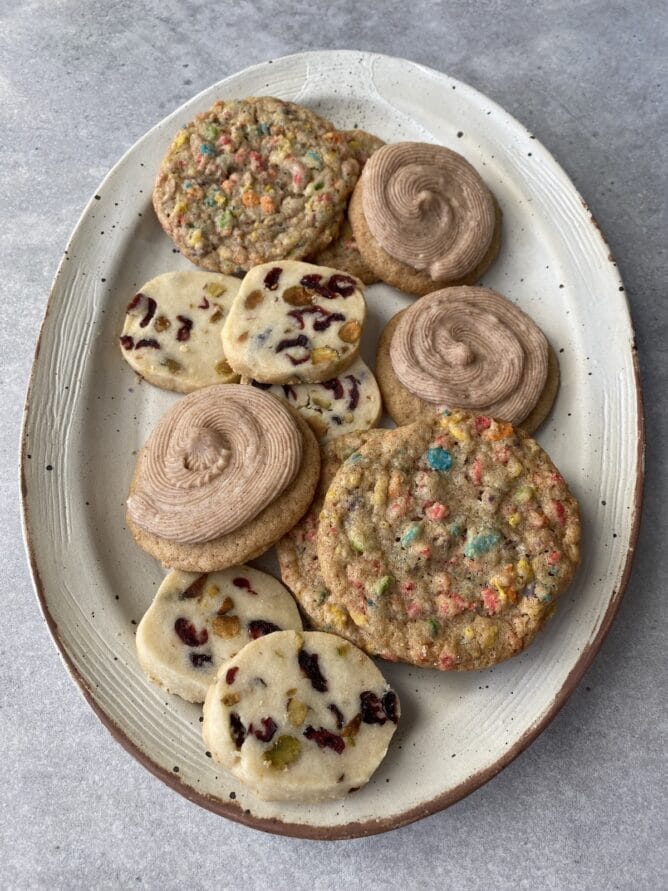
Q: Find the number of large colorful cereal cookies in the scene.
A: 4